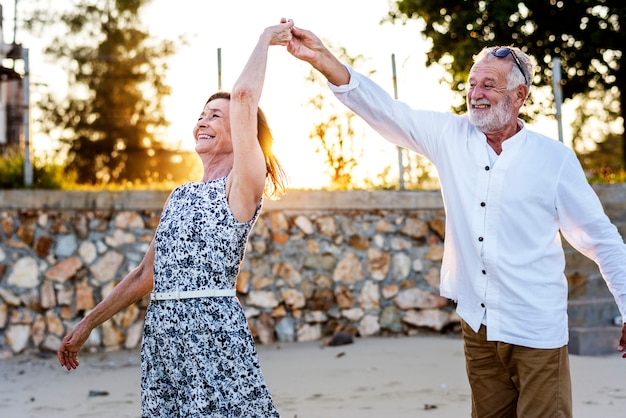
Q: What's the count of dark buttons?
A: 5